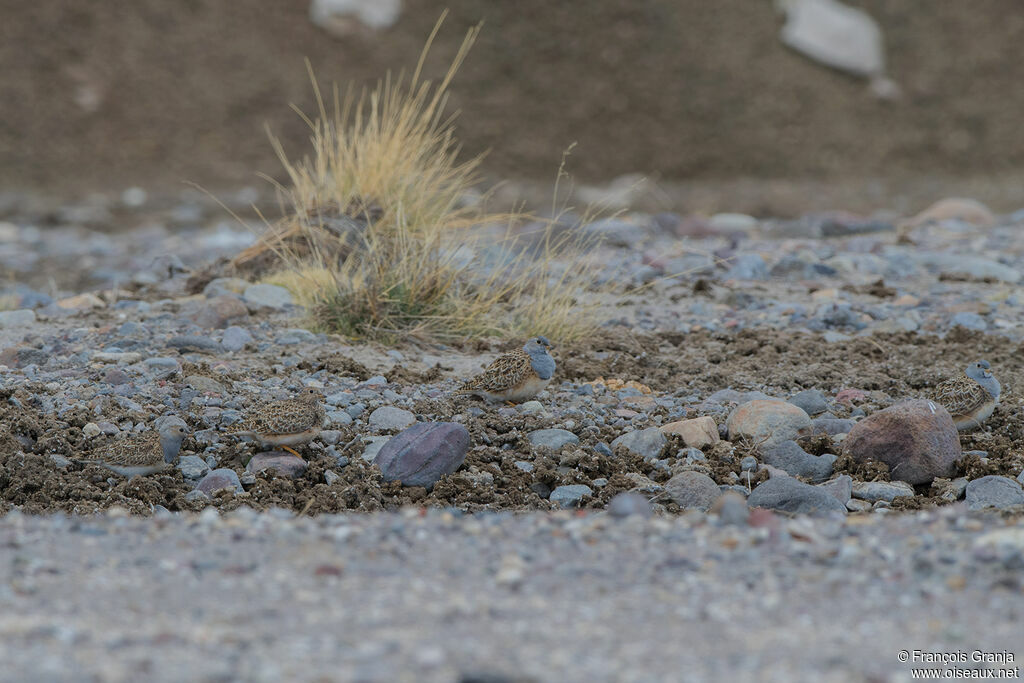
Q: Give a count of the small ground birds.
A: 4